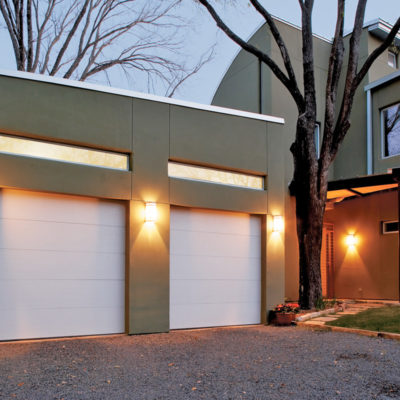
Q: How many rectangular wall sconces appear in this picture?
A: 3